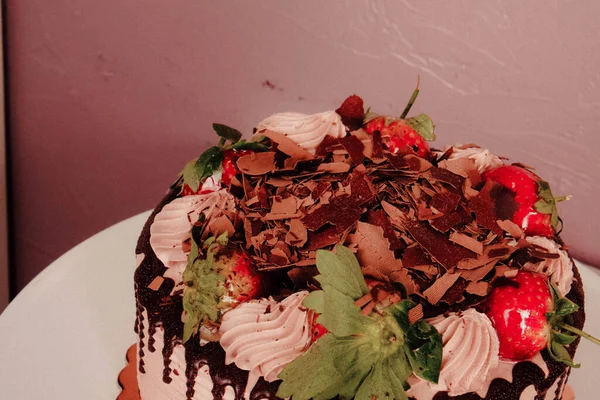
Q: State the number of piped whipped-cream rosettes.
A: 6